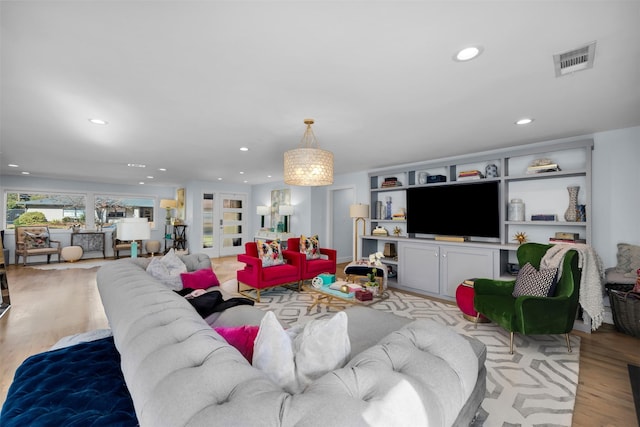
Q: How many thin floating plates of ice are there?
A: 0